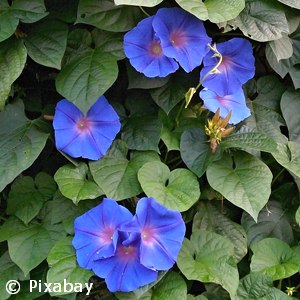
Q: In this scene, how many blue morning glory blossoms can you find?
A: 8